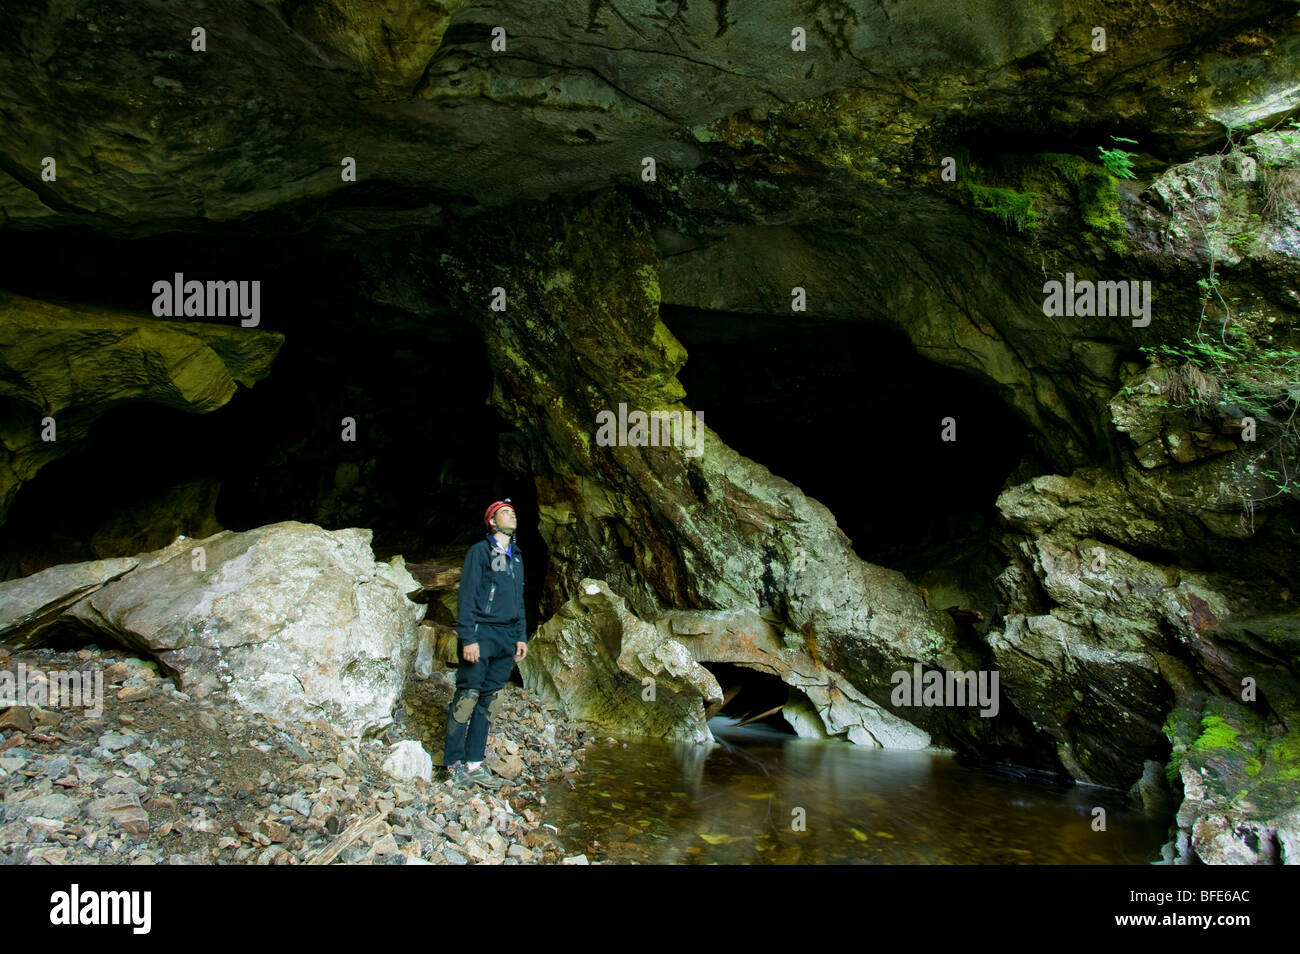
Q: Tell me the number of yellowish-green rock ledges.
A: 1